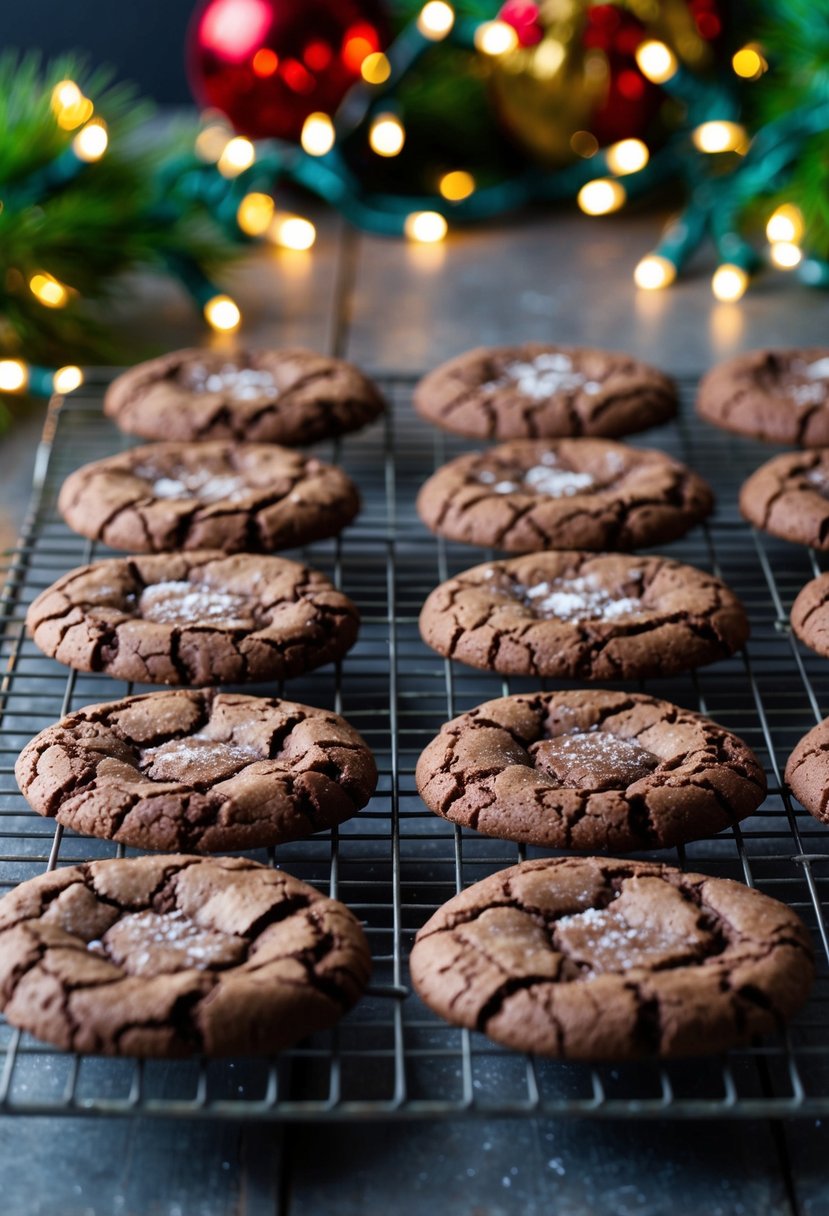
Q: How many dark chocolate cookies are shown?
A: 14